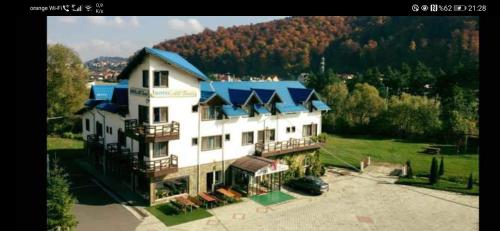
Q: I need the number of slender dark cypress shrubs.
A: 4